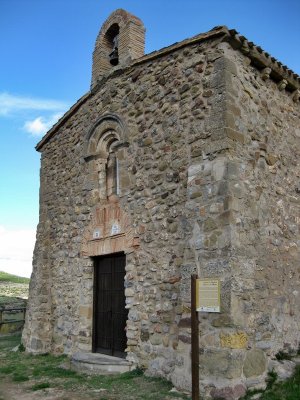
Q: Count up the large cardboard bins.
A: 0